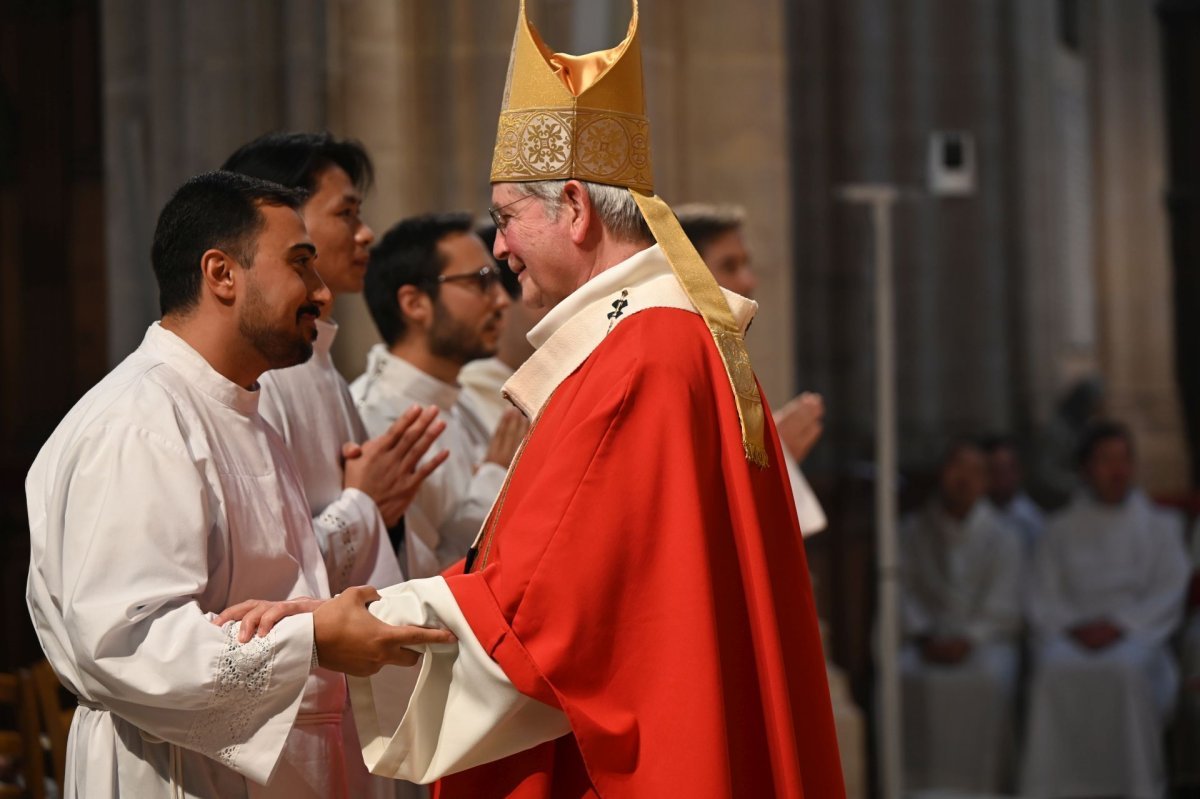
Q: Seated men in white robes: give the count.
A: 3